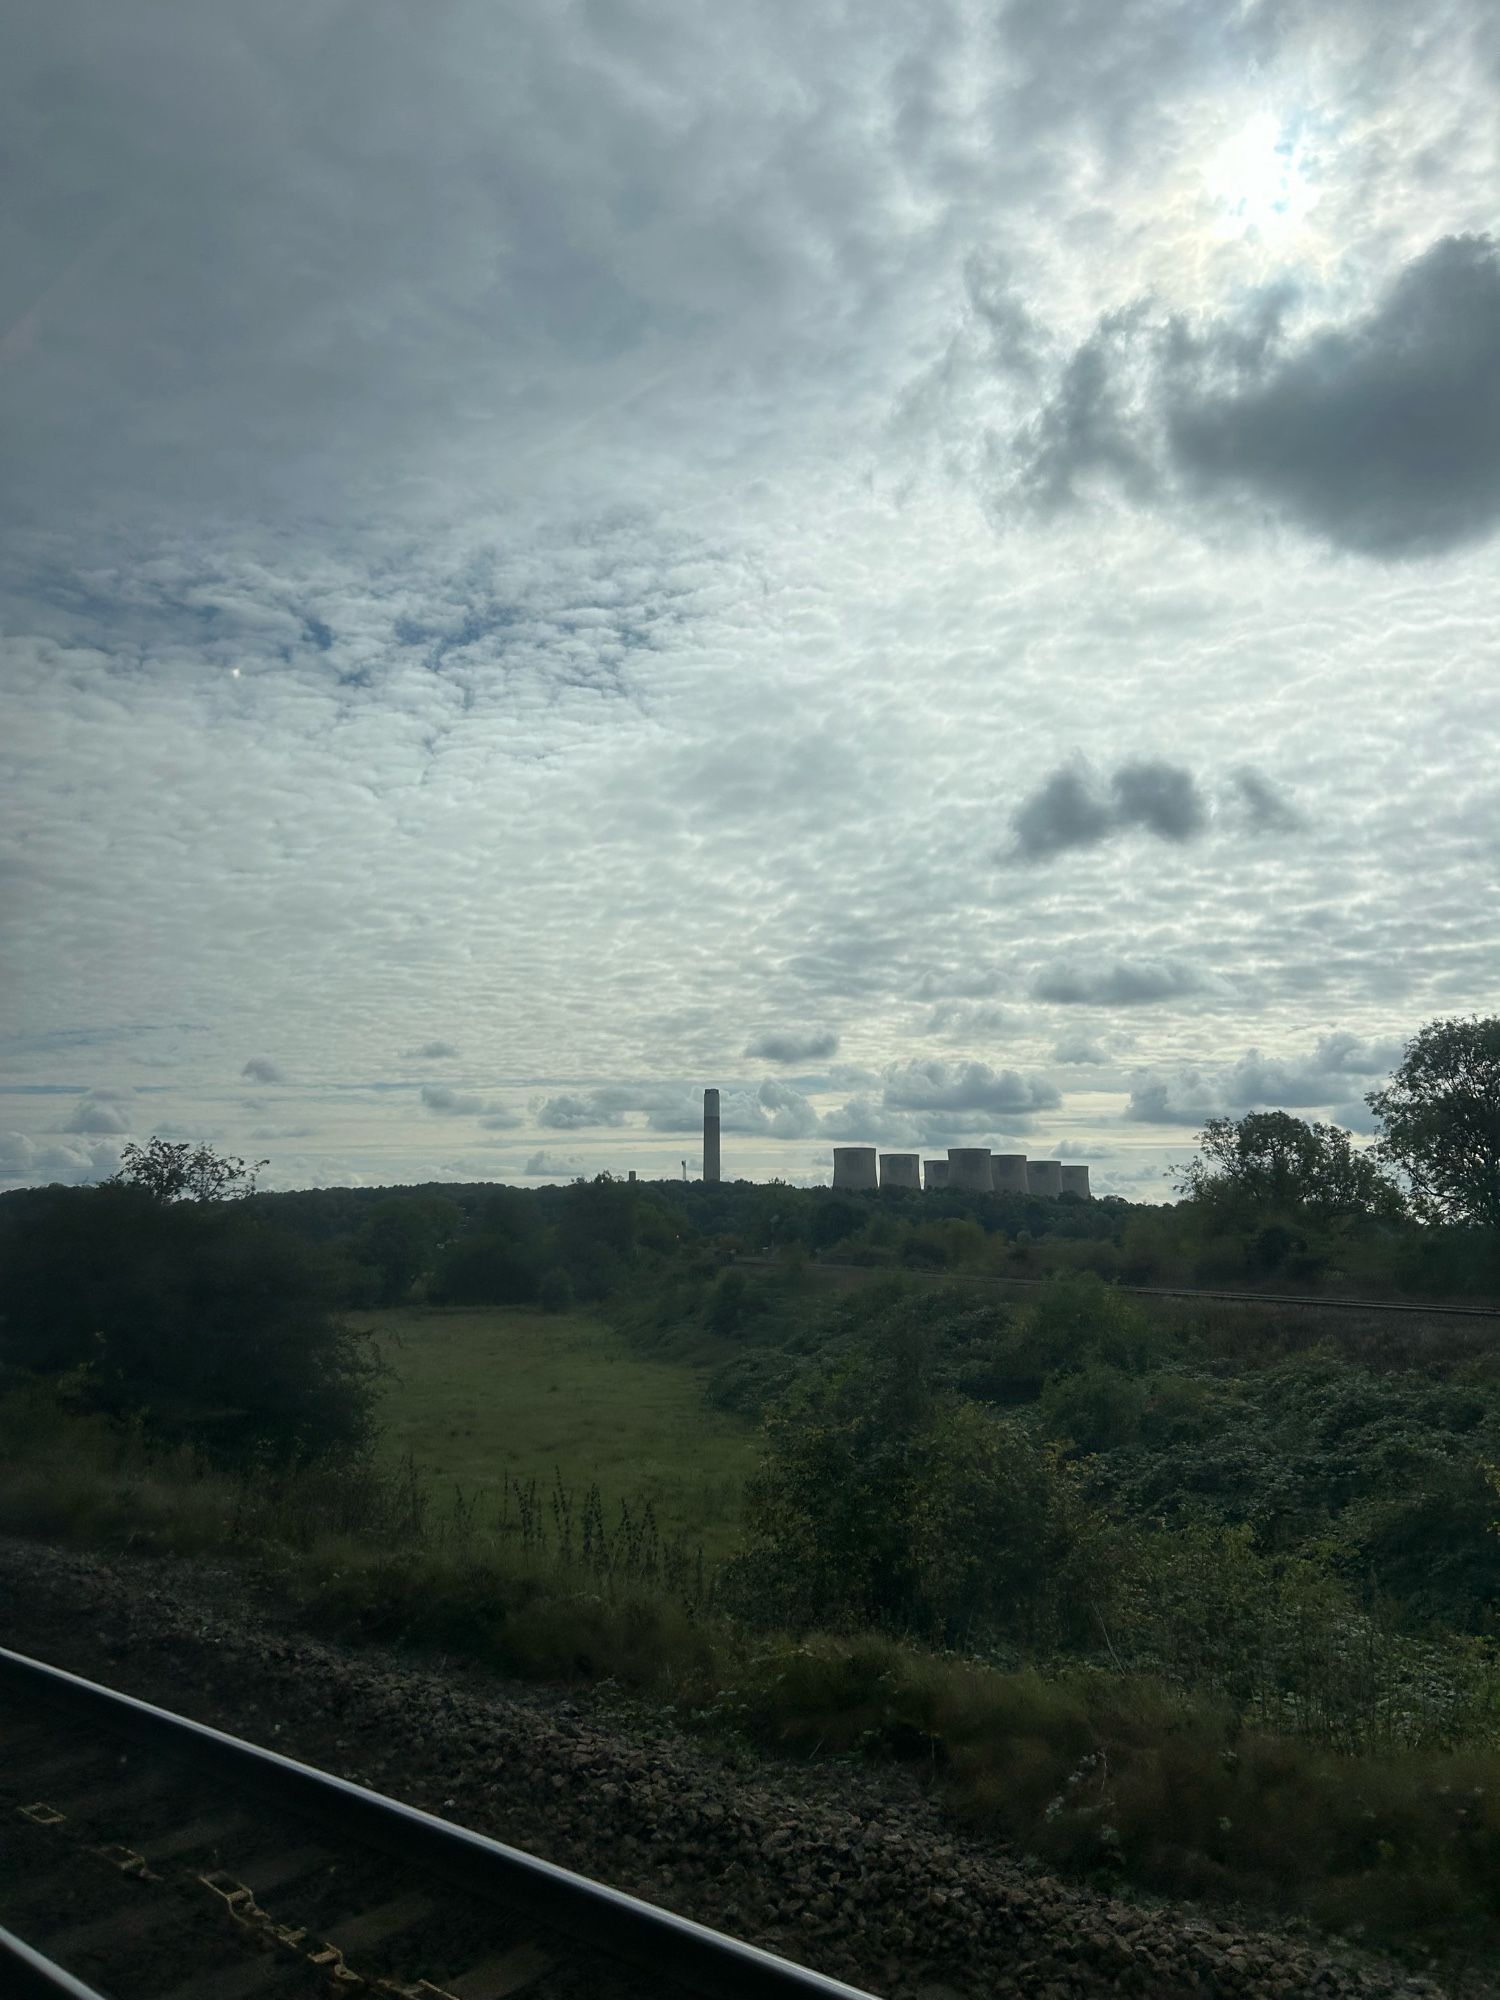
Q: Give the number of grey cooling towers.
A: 7